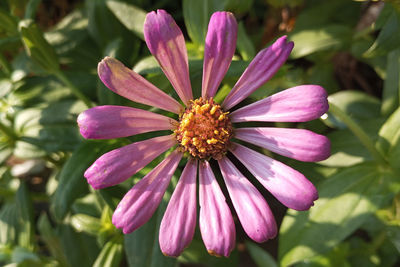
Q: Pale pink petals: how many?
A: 13